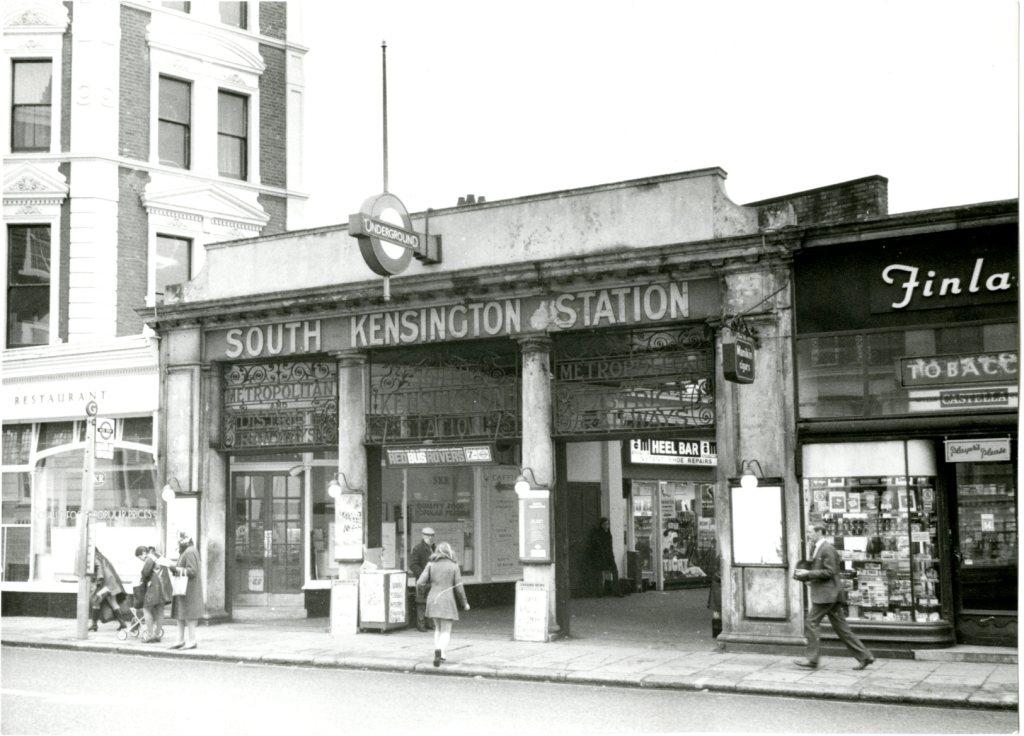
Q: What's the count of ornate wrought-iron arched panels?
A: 3